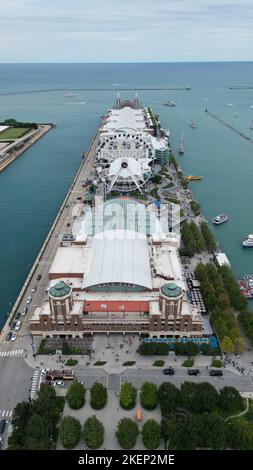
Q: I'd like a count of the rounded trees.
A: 8